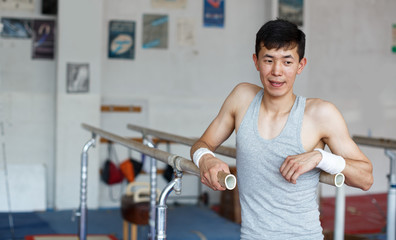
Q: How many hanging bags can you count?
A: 3